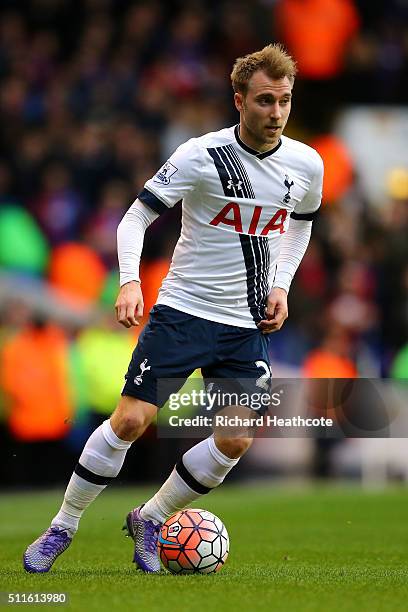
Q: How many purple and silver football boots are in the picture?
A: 2